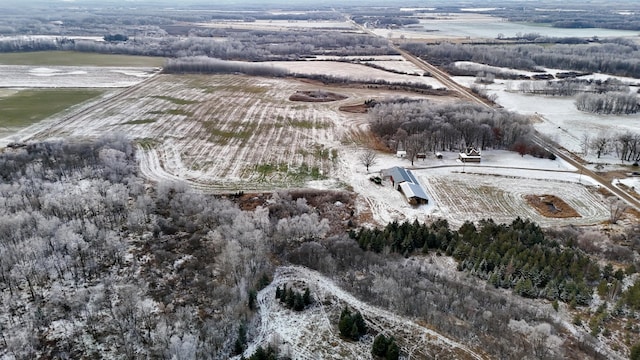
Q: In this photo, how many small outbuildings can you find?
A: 3